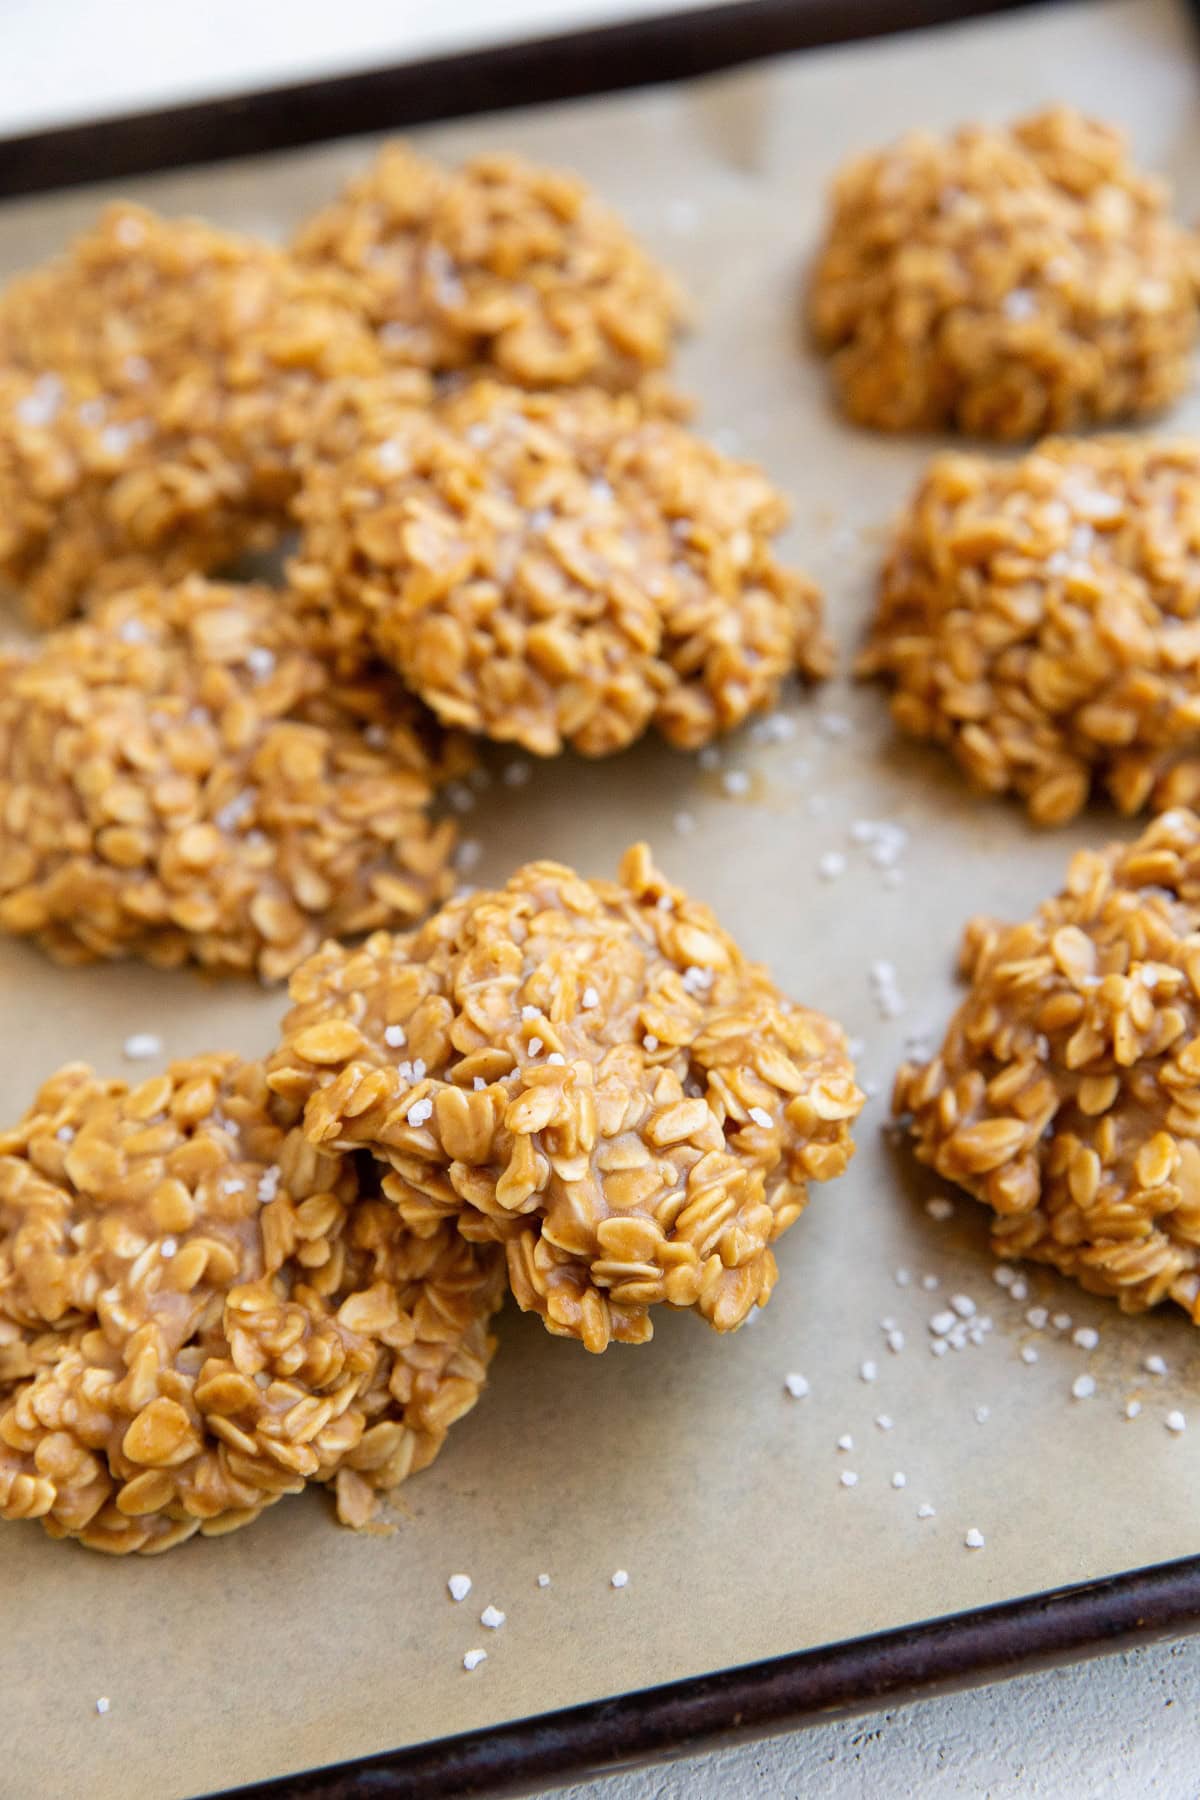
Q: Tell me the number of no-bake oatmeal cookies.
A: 9